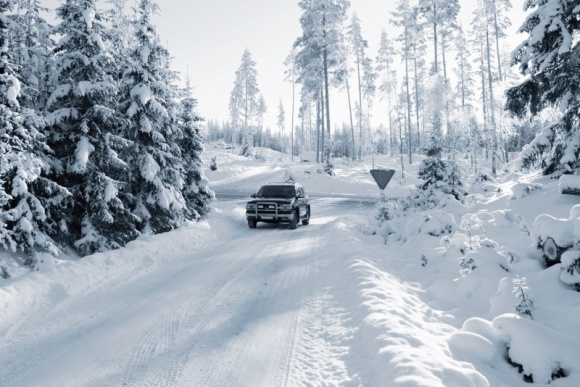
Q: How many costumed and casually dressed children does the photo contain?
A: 0